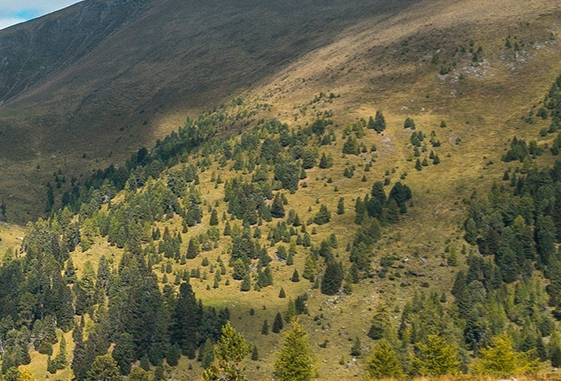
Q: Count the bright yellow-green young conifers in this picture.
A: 5